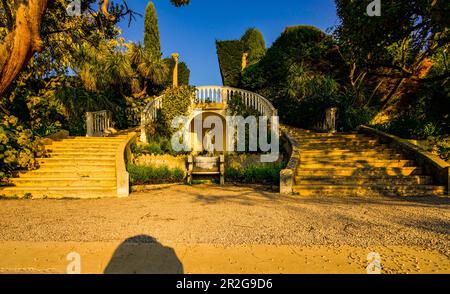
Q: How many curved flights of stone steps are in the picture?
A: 2